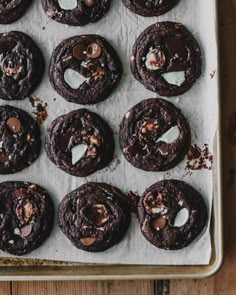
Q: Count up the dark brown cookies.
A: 12